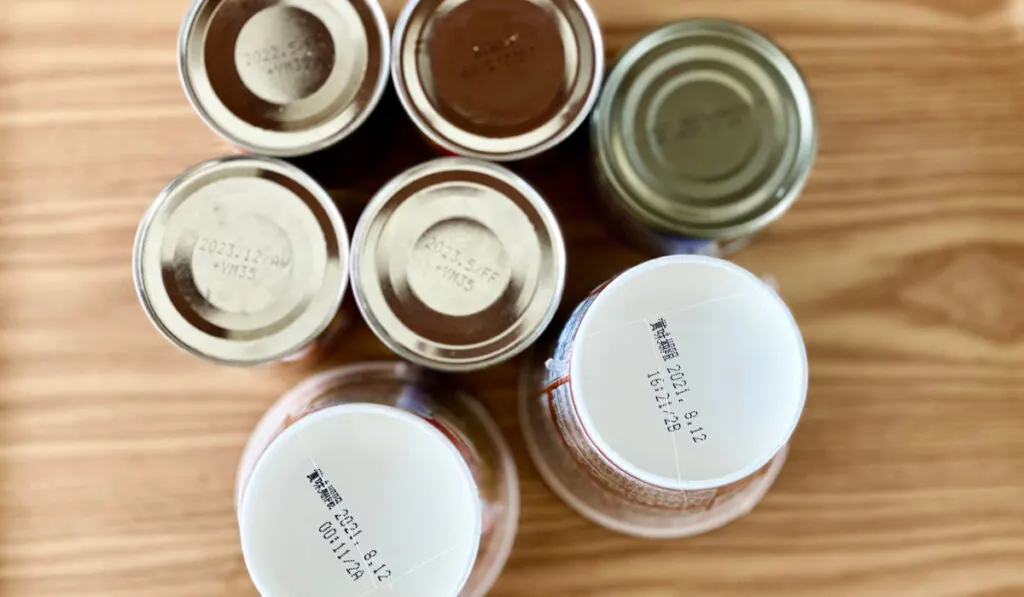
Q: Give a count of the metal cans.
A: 5